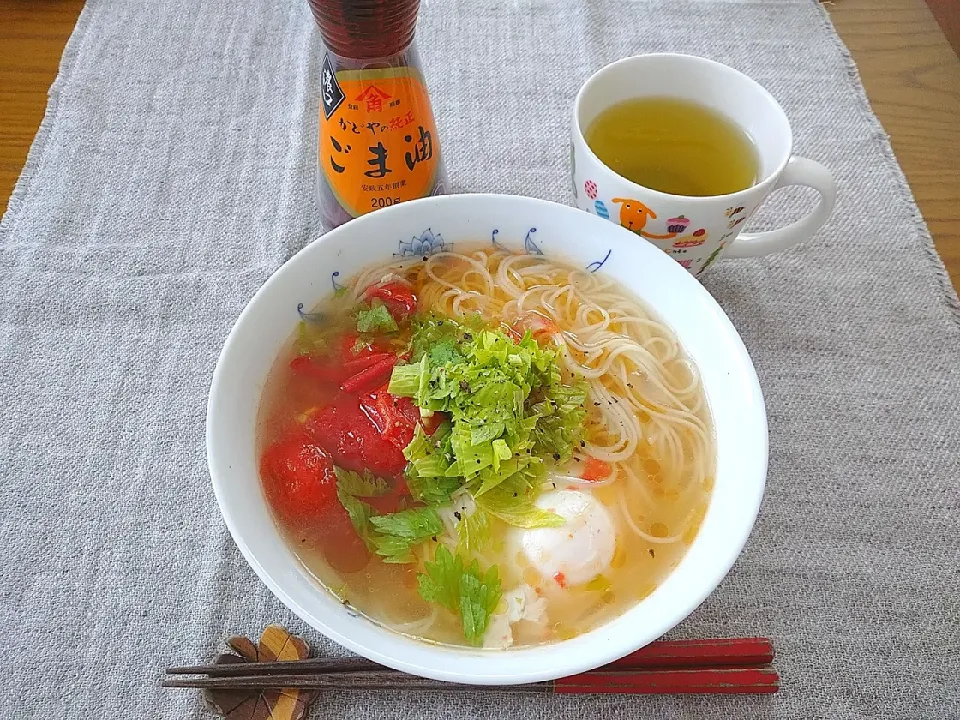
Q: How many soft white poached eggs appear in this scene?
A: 1